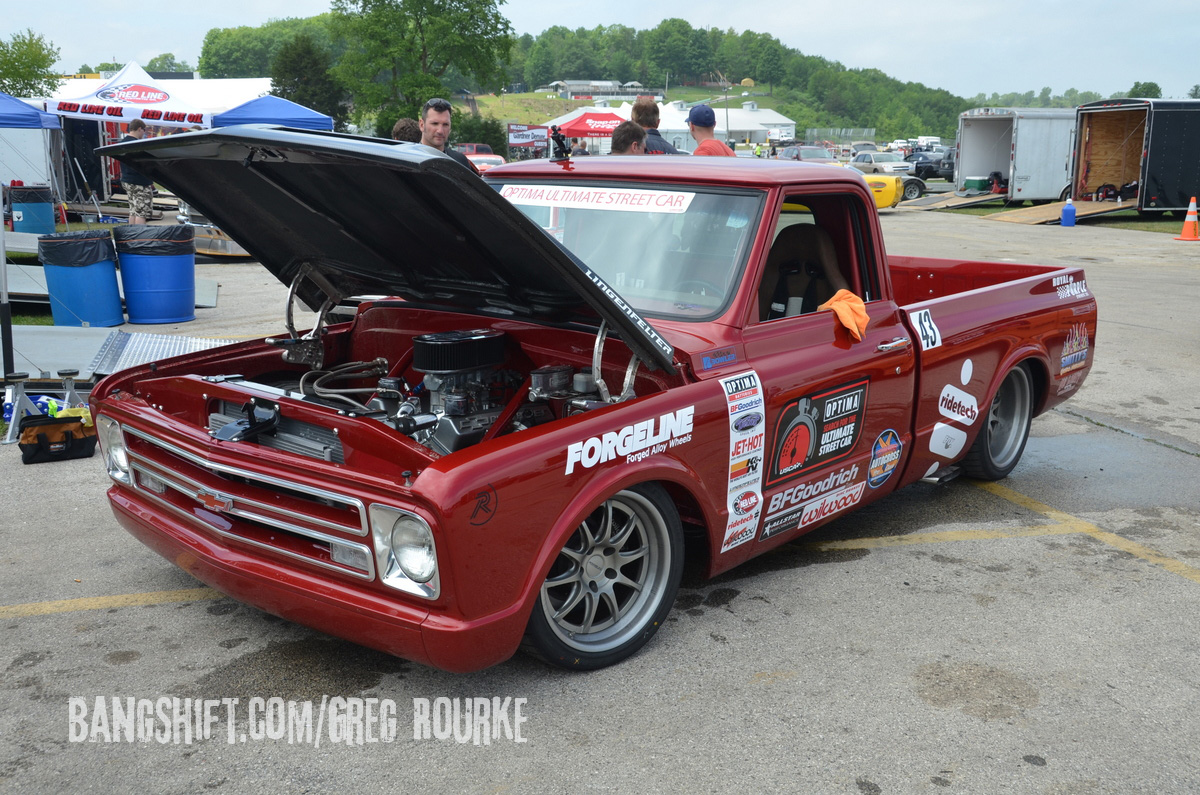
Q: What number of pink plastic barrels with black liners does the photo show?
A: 0